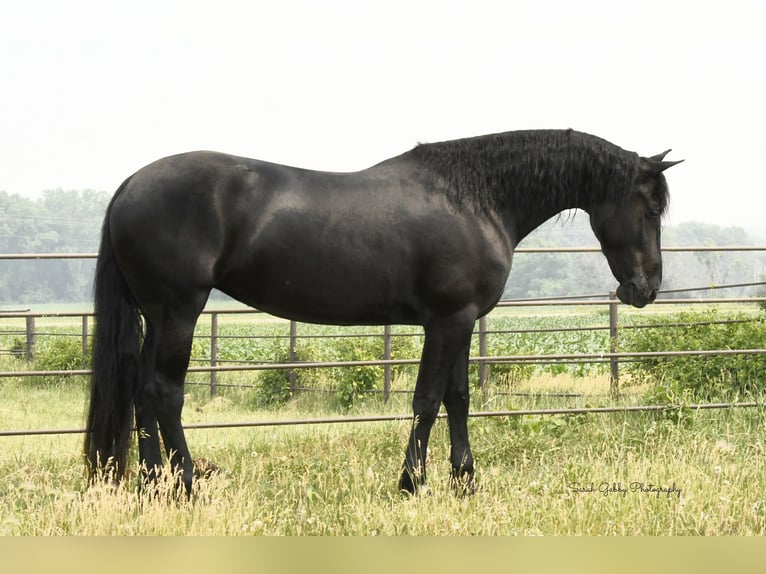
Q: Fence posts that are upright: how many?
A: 7